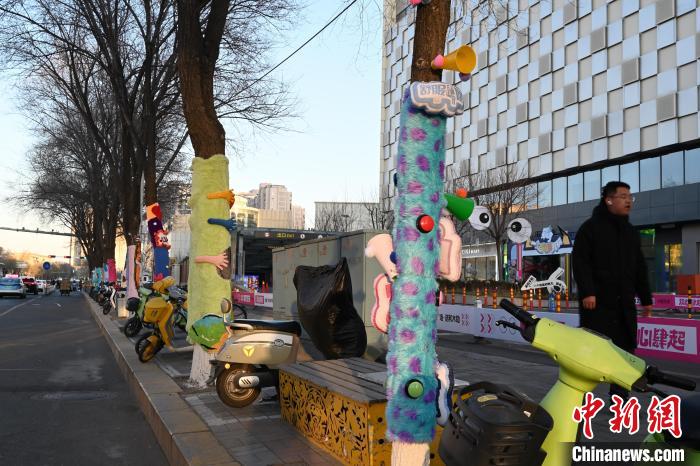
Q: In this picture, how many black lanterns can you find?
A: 0